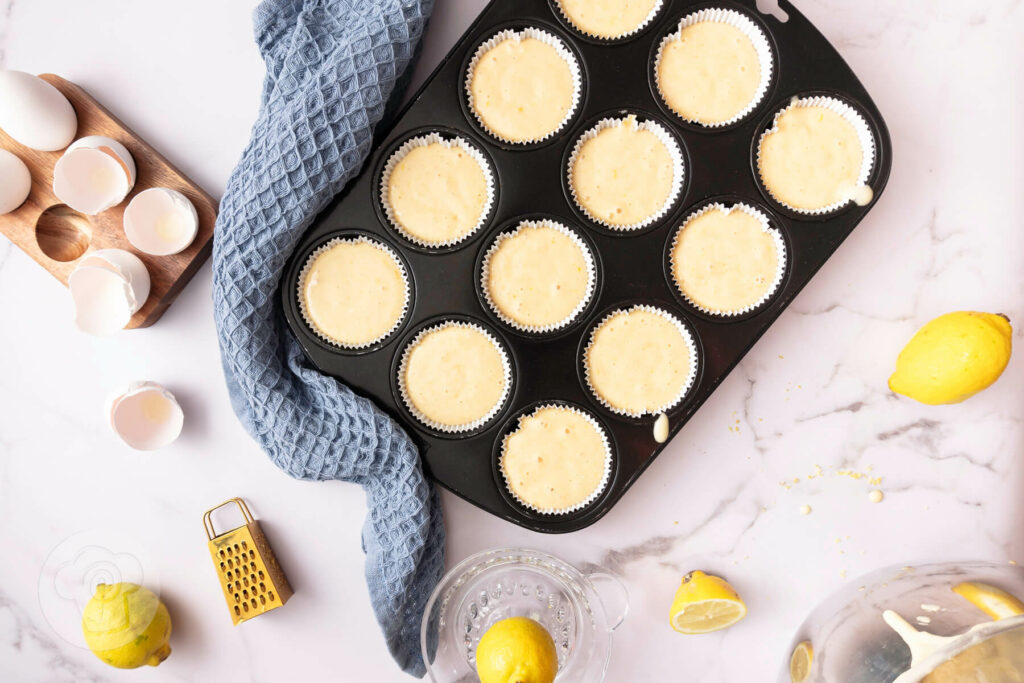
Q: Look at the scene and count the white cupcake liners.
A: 12